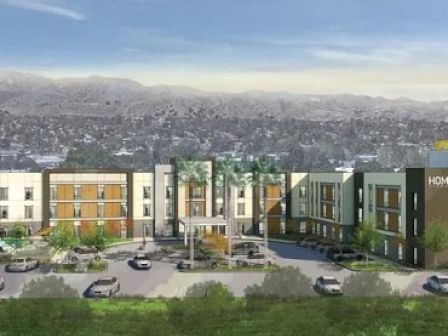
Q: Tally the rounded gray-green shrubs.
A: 4